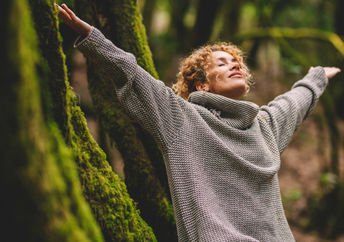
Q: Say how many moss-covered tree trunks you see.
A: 3